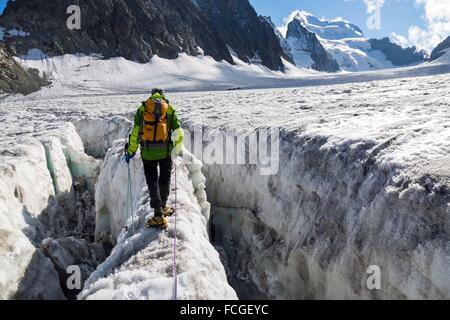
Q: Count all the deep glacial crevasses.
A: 2